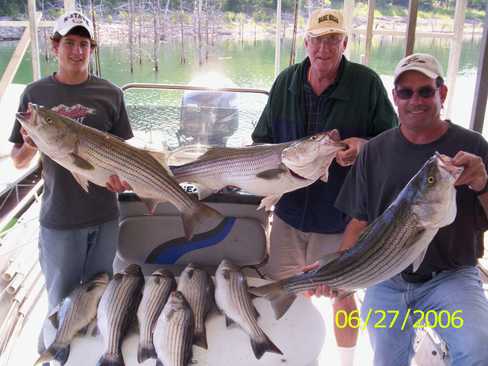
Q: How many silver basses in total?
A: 9